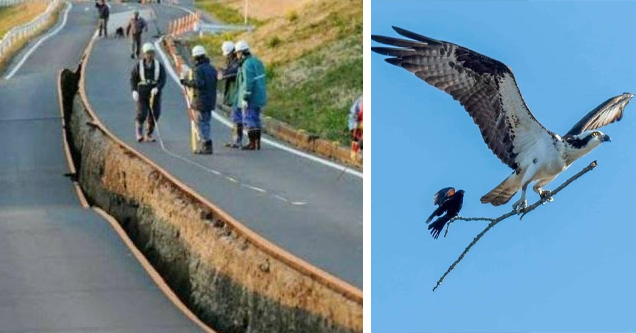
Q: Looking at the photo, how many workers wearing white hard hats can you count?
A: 4